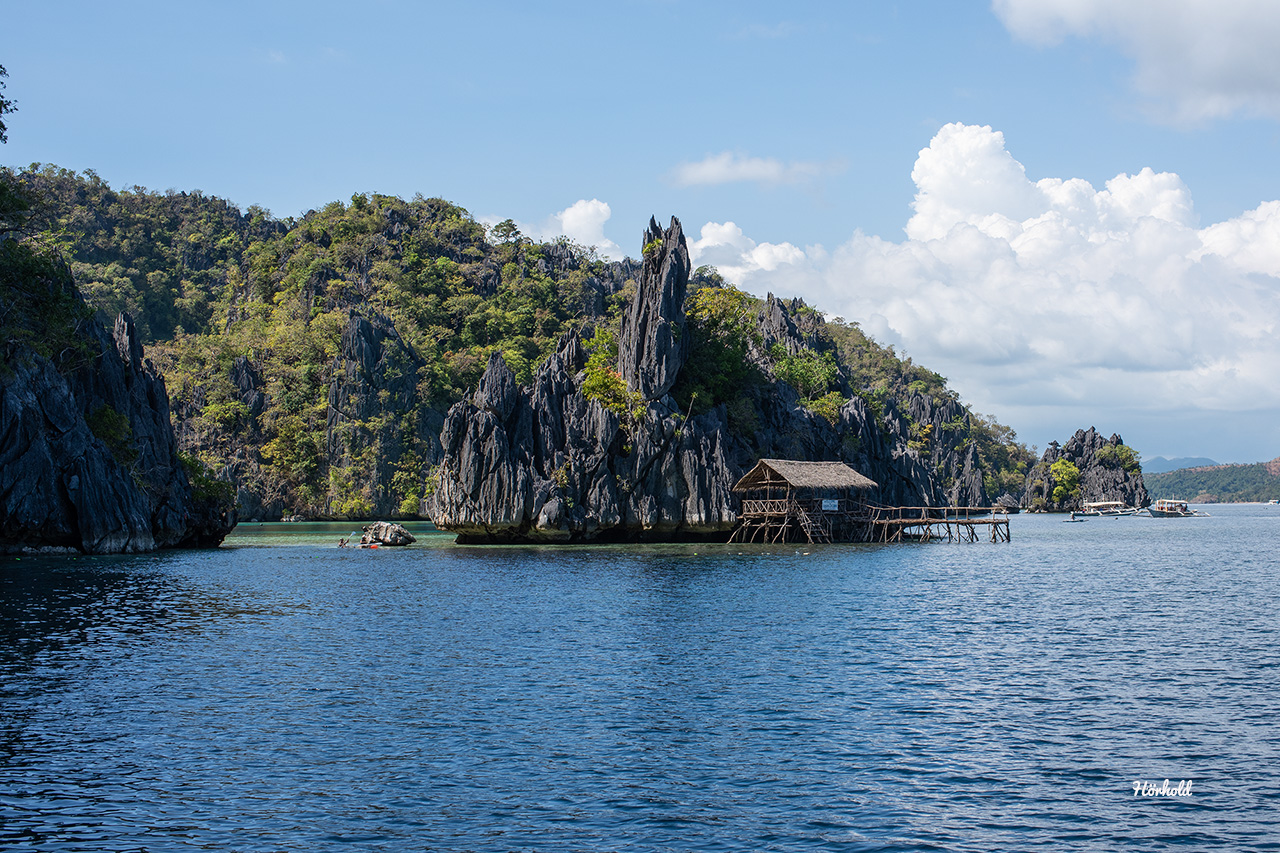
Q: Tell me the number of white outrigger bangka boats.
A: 2